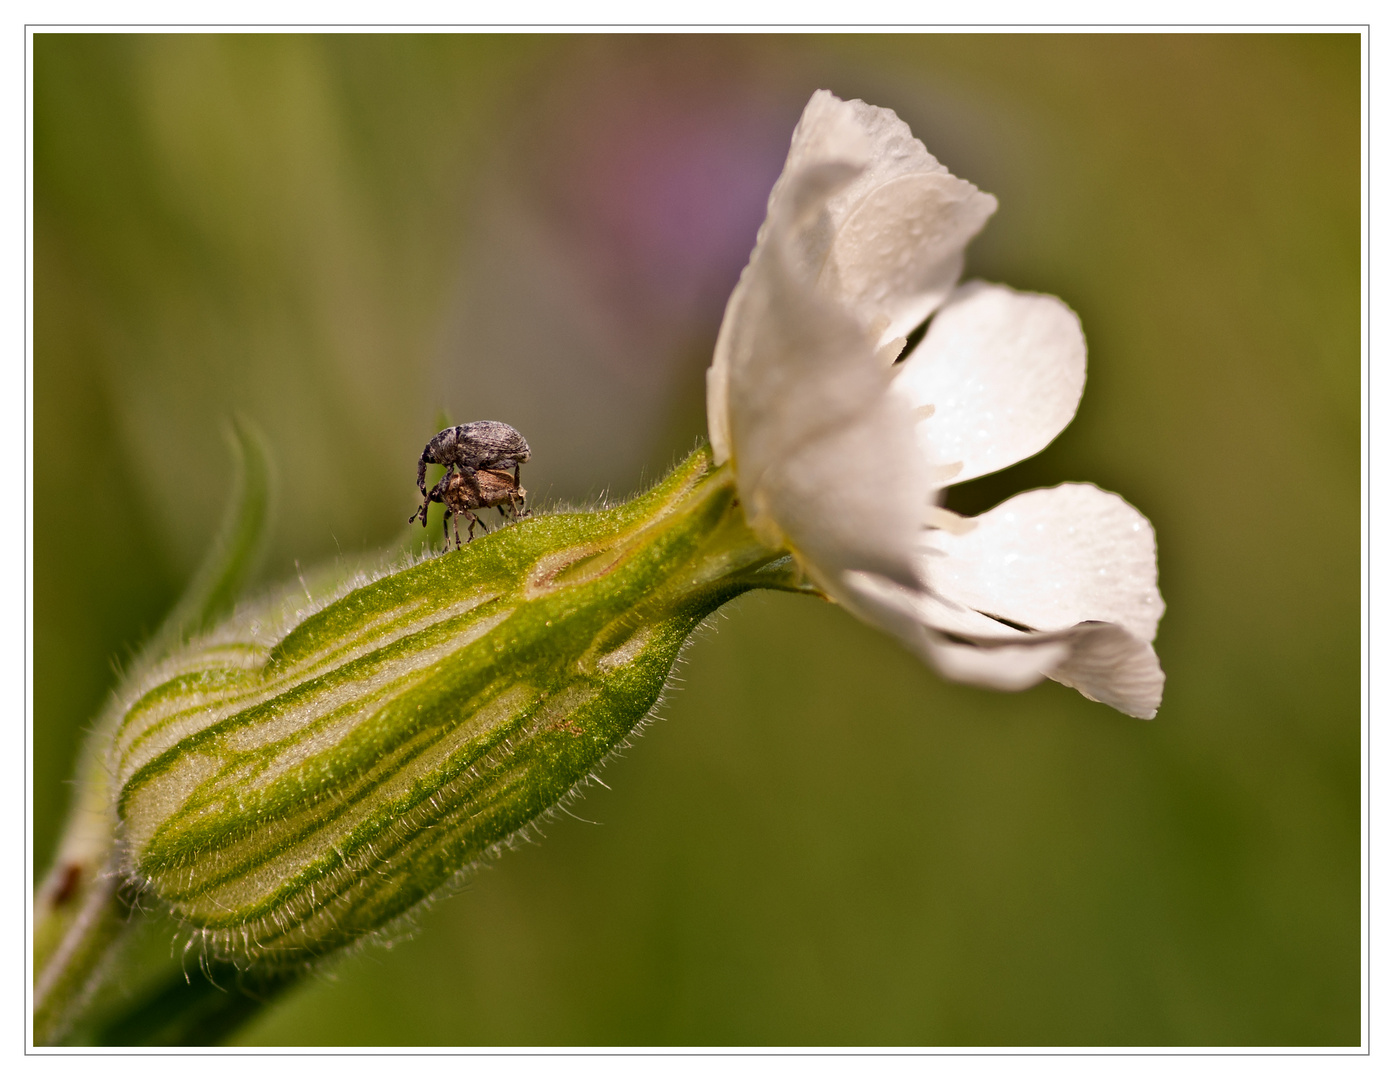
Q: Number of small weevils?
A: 2